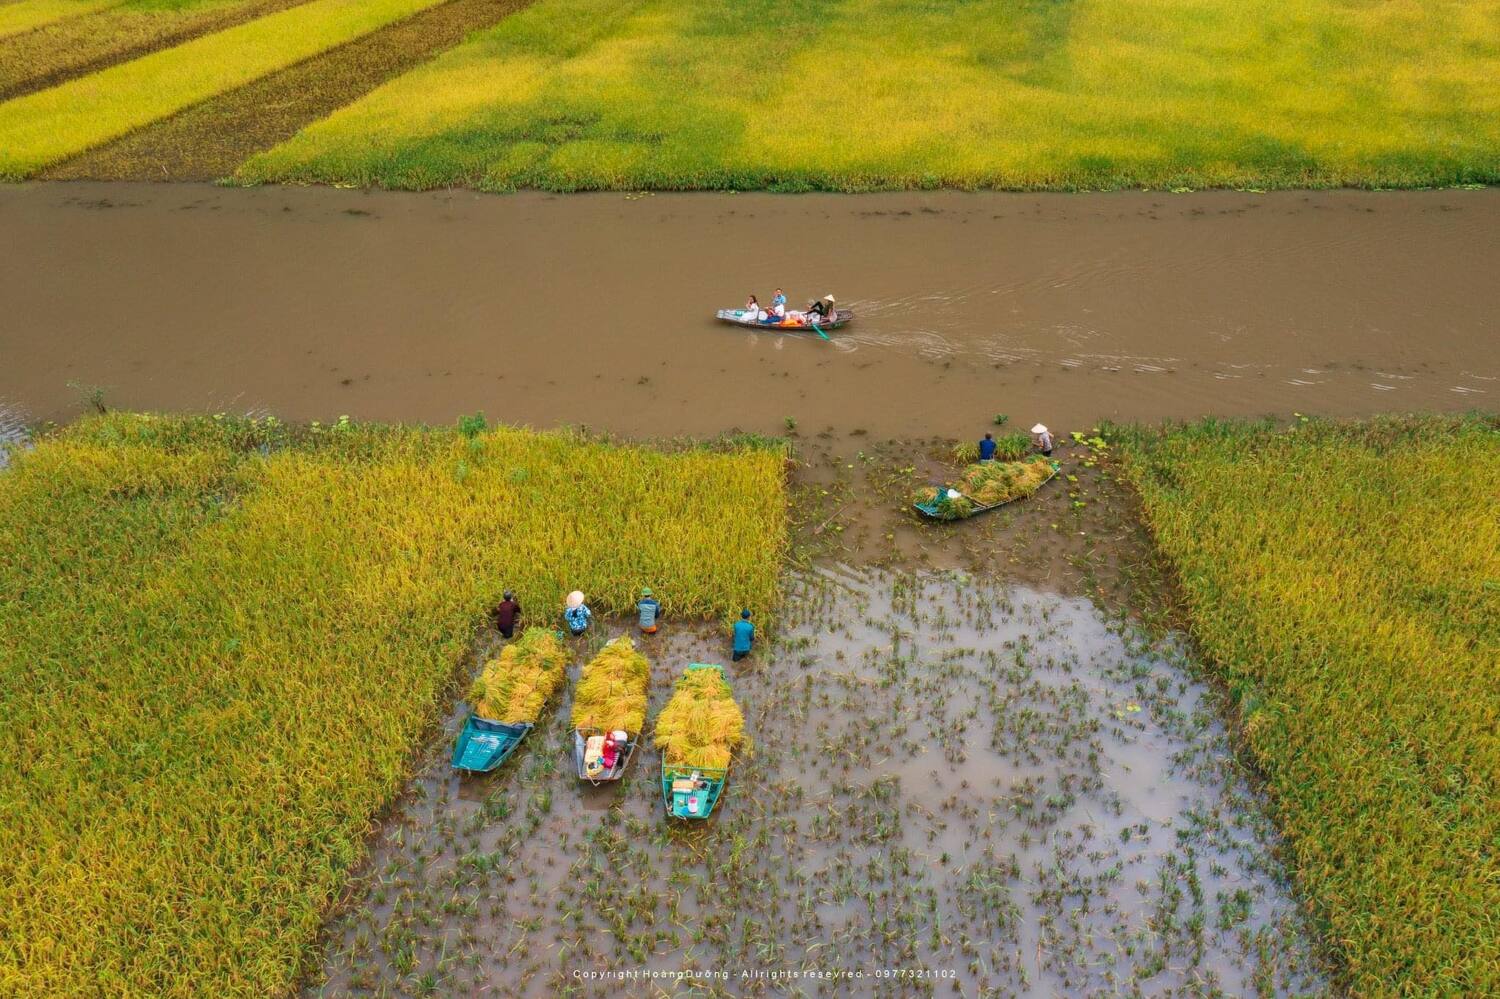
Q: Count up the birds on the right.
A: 0